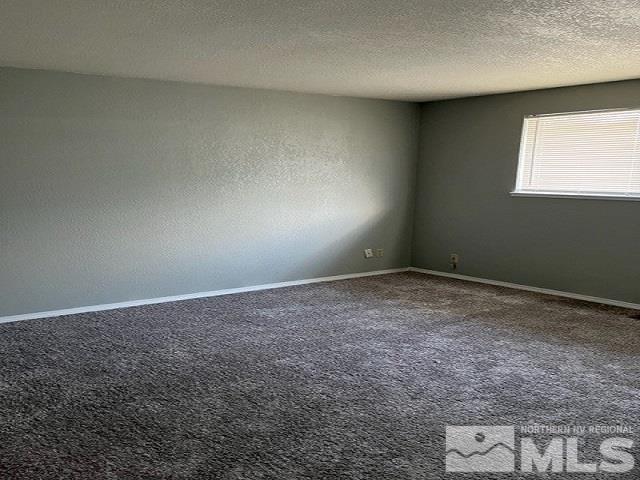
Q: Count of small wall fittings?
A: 3